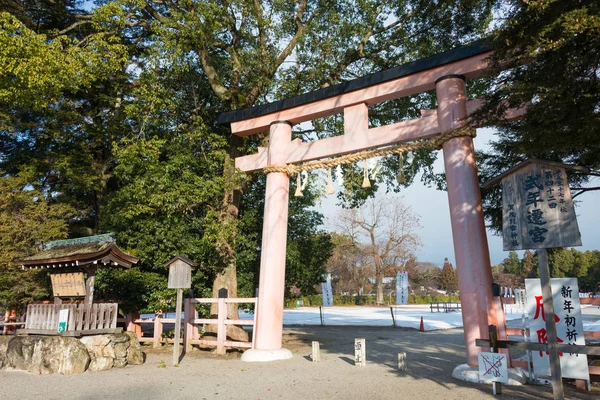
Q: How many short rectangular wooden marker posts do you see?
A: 3